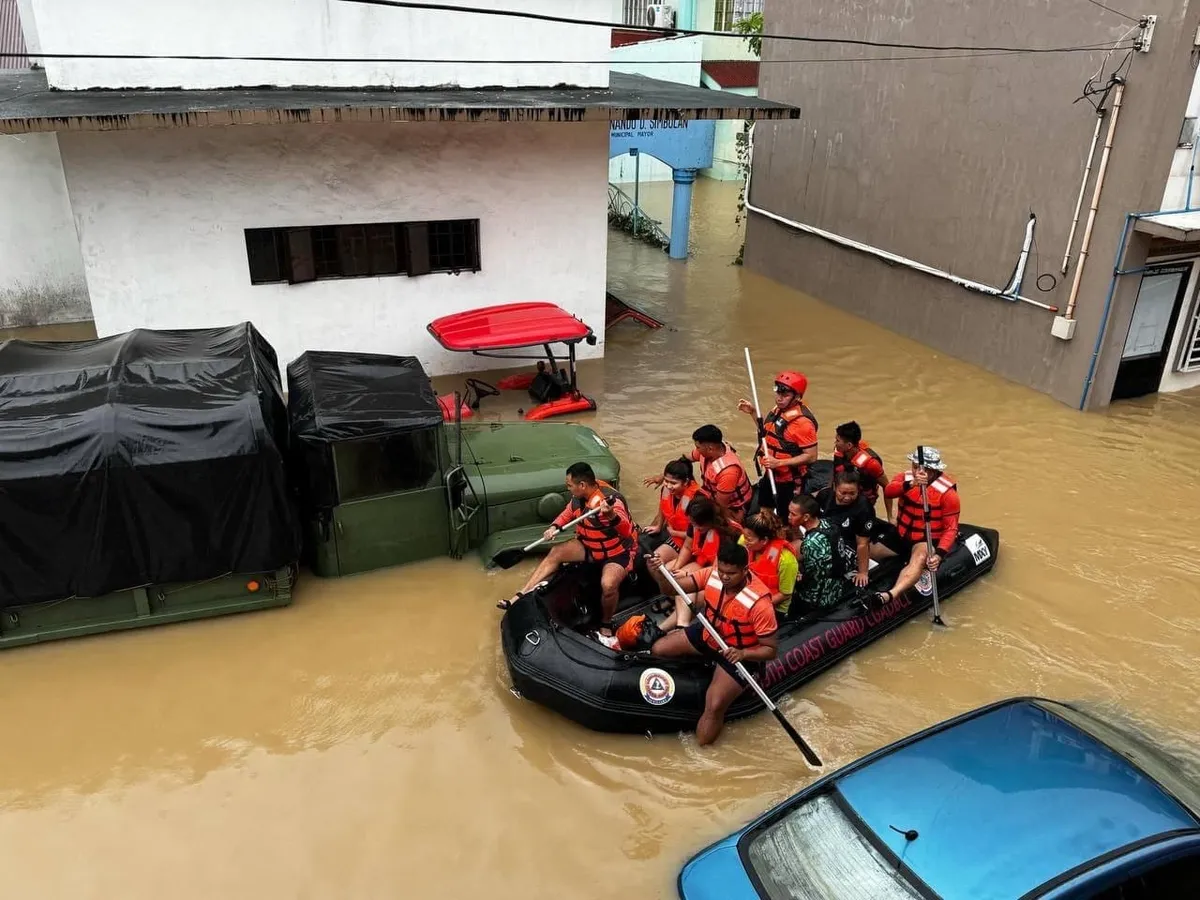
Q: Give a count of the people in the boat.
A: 11